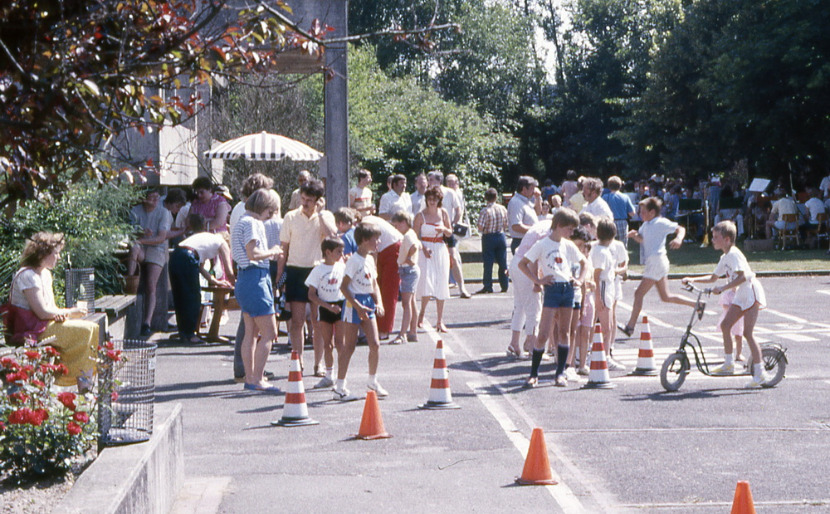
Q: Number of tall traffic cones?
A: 4